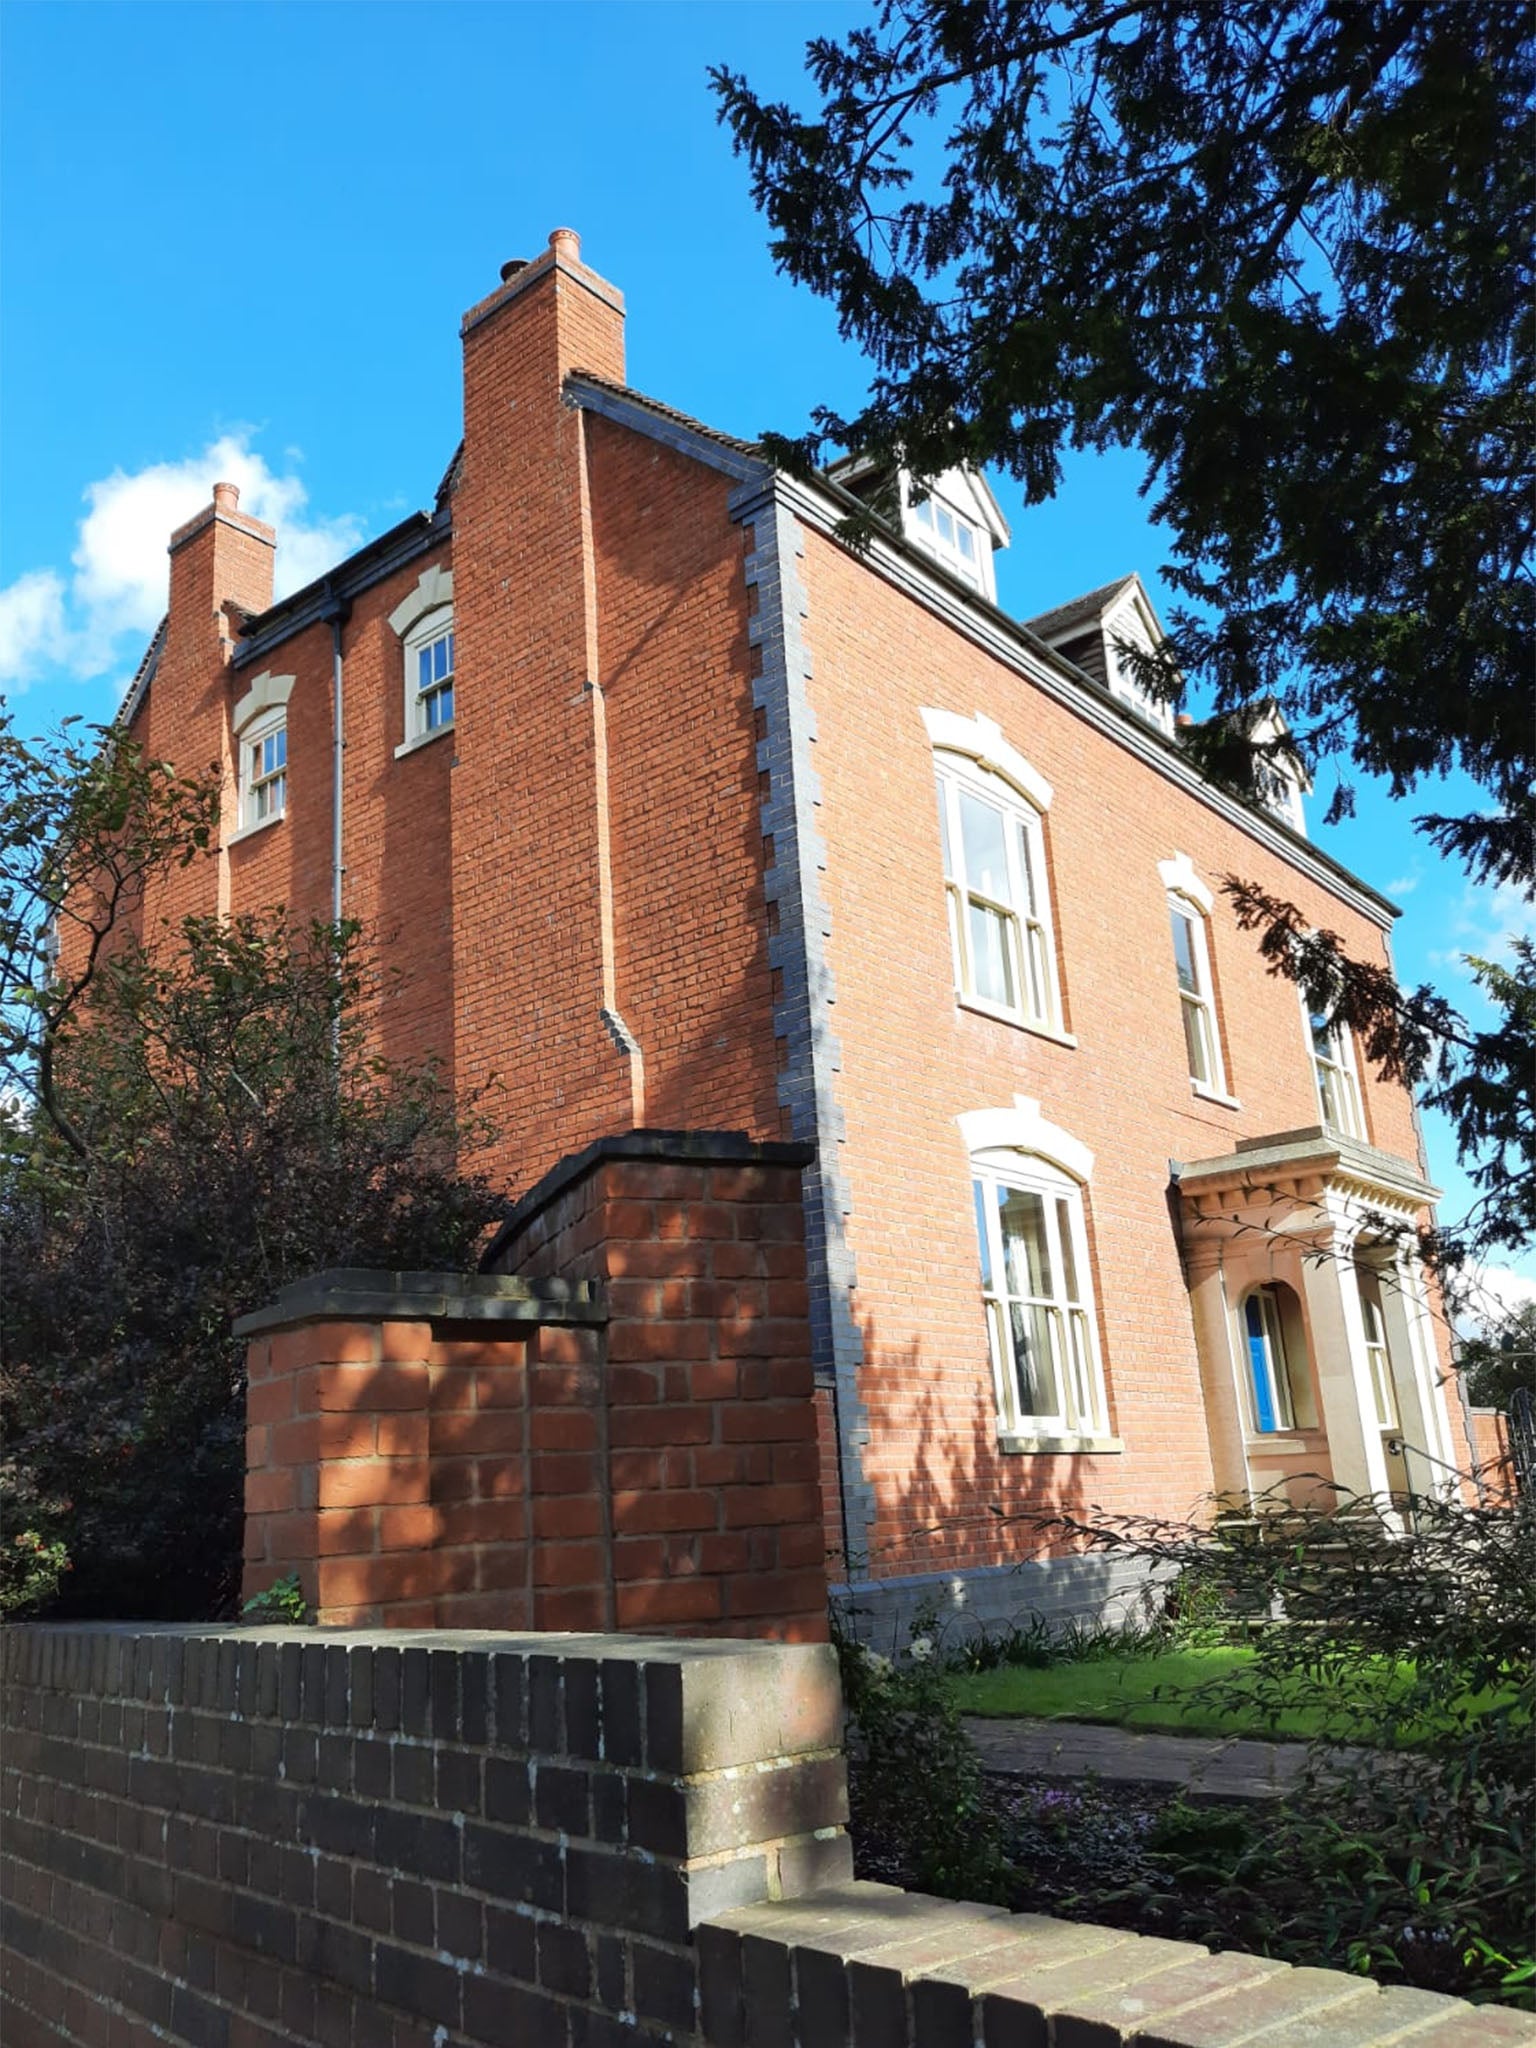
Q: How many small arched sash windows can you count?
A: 2